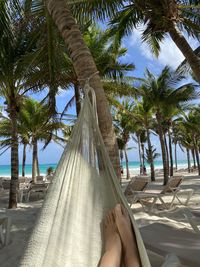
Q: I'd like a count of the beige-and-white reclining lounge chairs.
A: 2